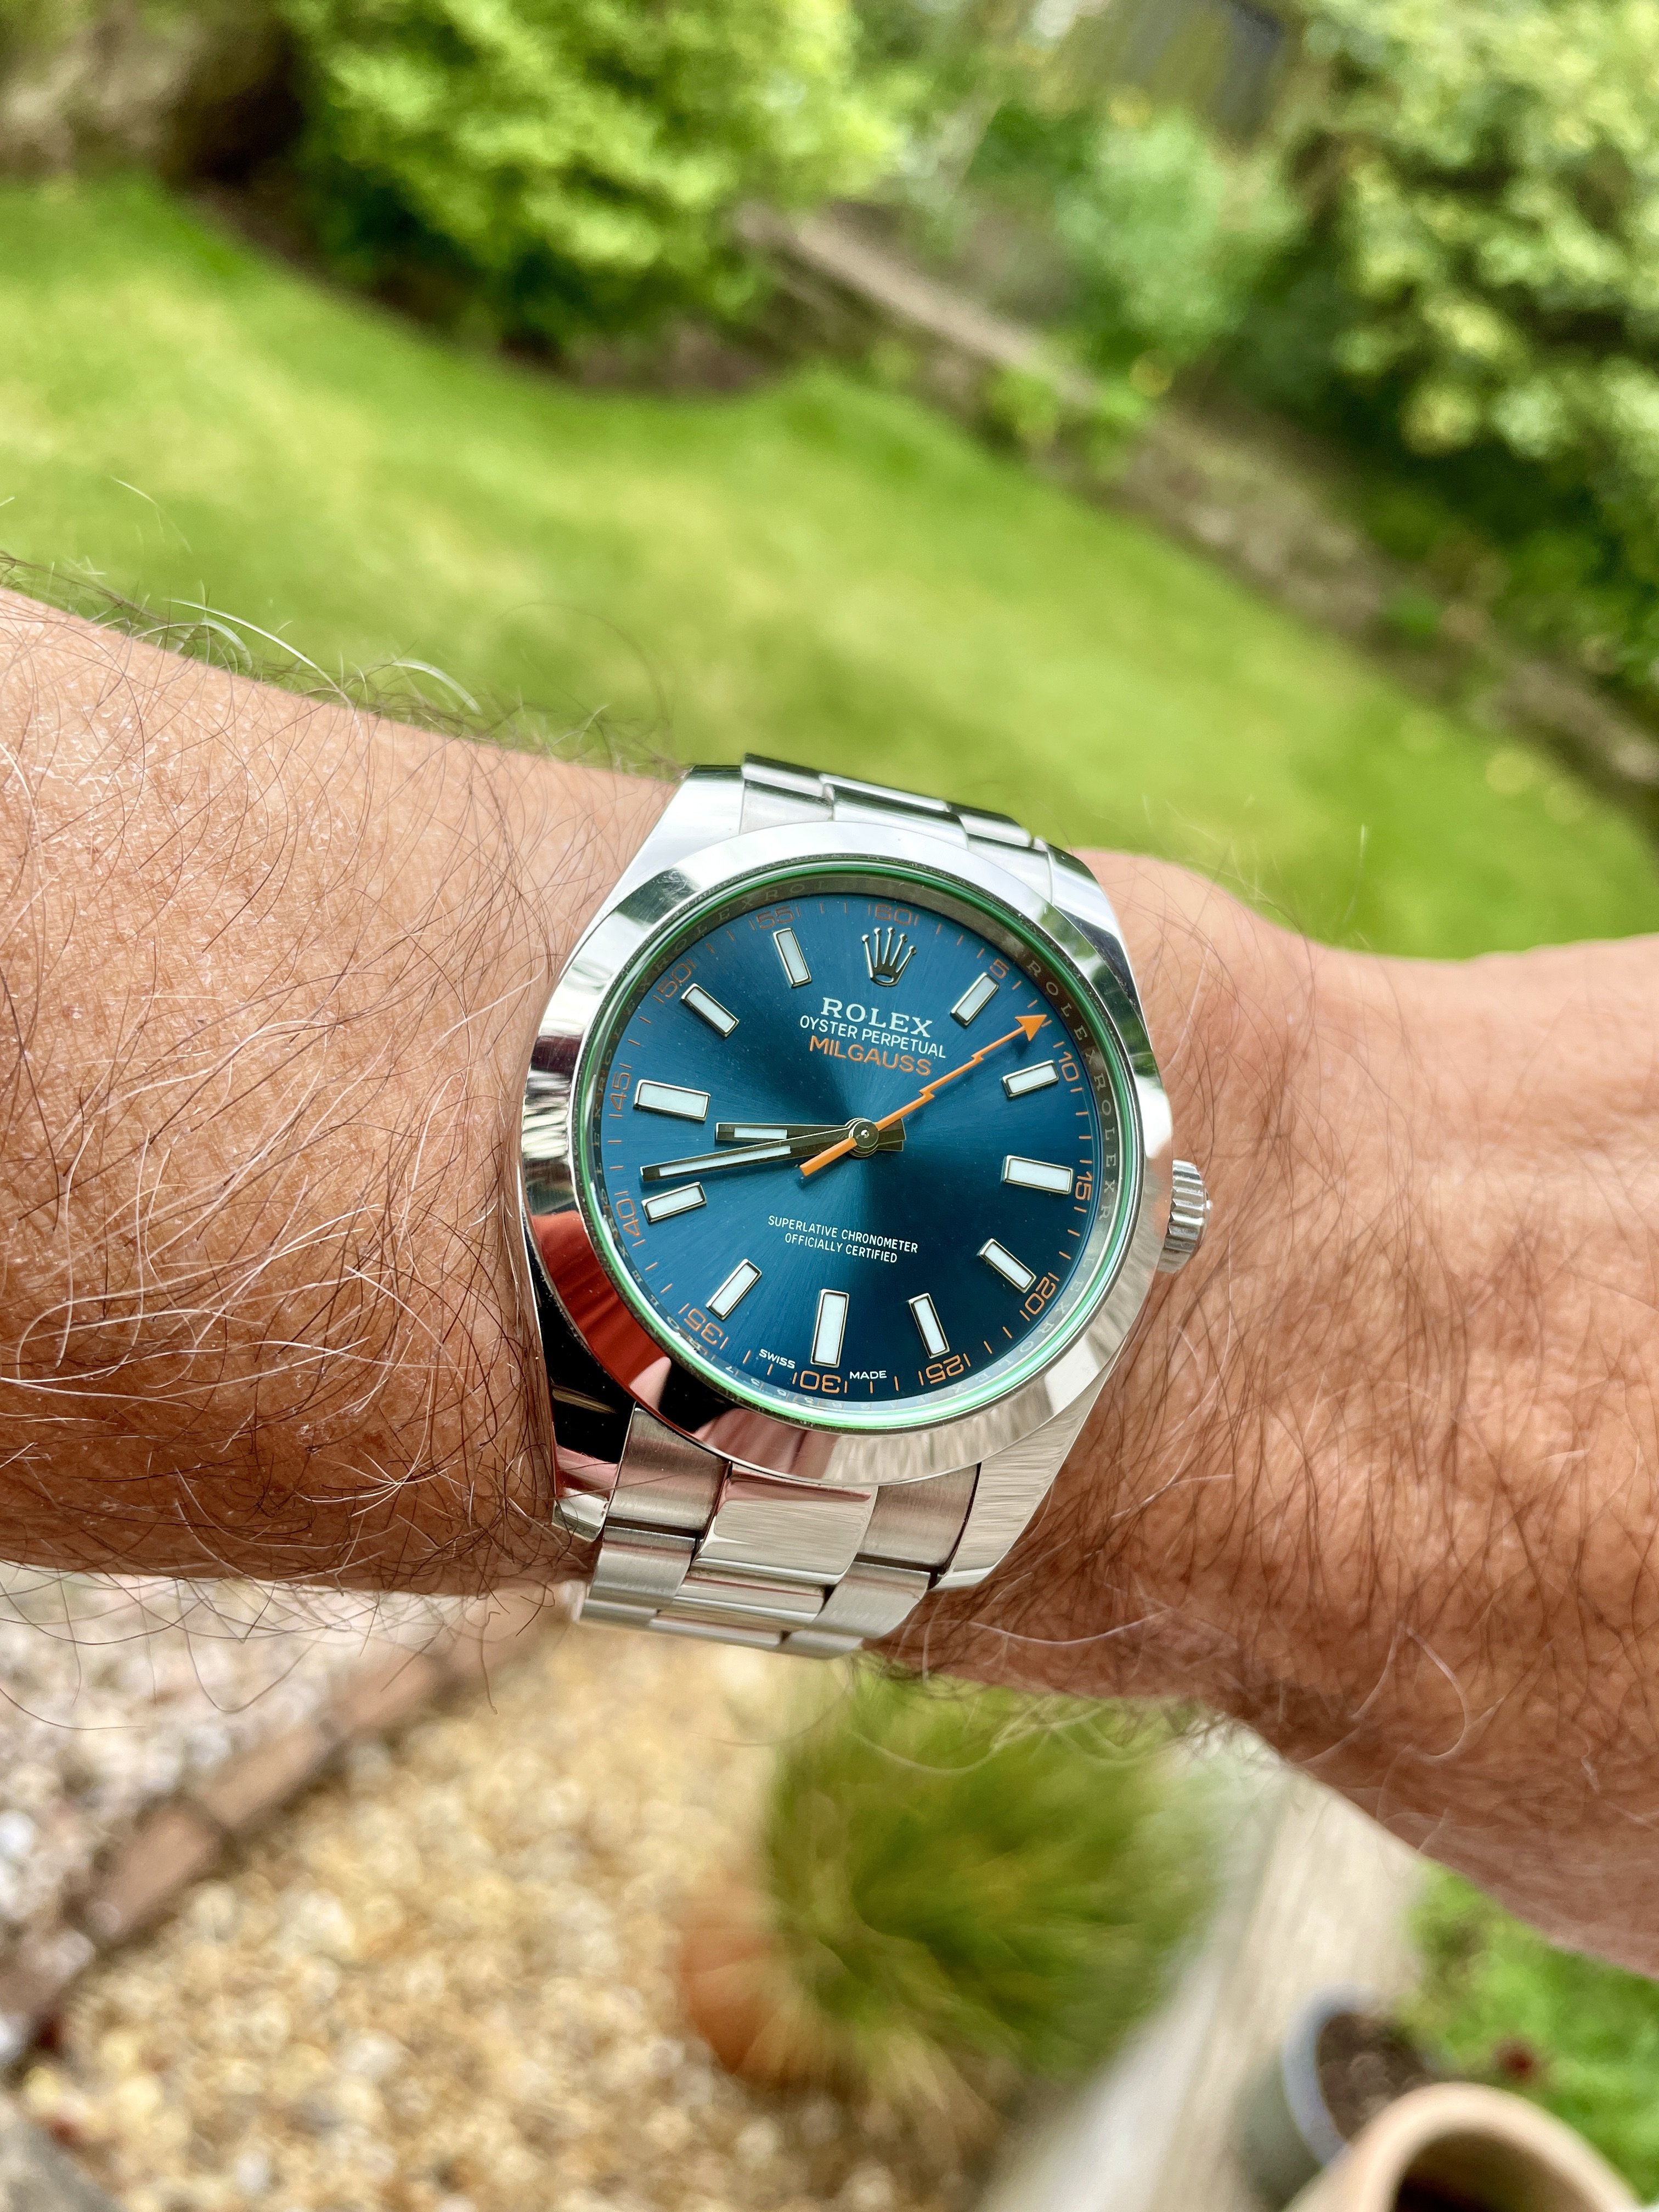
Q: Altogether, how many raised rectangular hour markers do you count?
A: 11